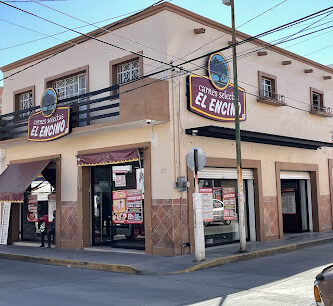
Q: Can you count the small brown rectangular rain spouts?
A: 6